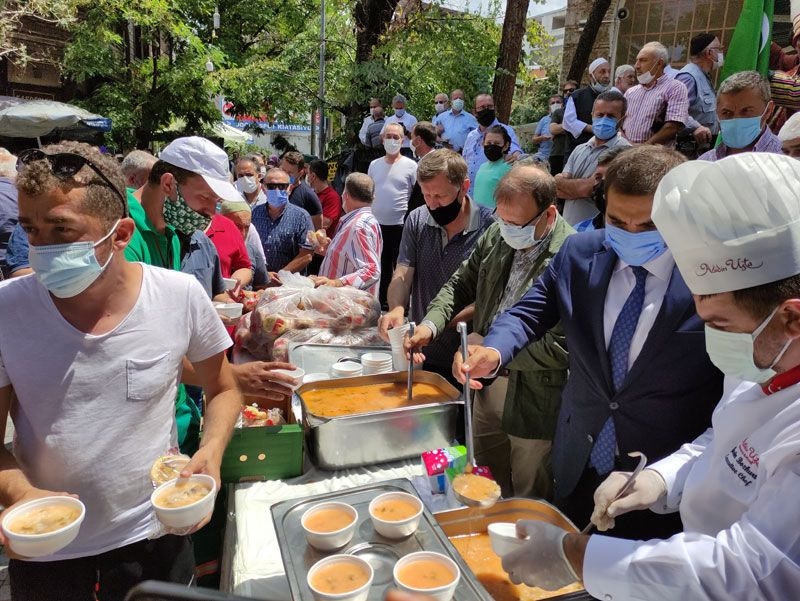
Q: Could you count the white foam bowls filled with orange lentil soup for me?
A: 6